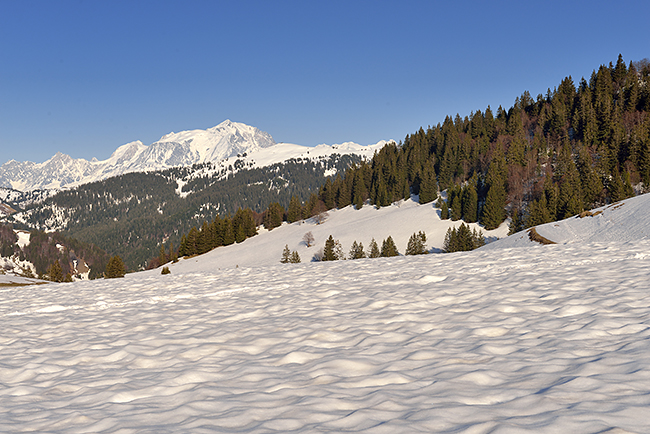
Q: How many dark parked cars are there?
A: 0